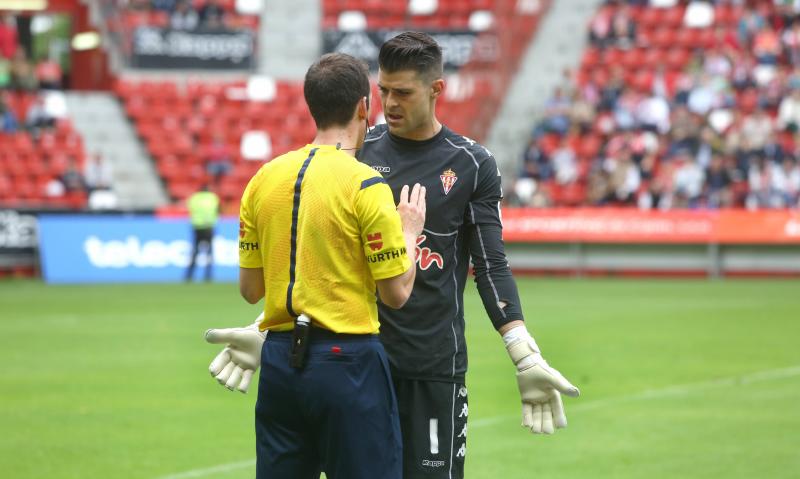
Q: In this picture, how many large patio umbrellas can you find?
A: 0